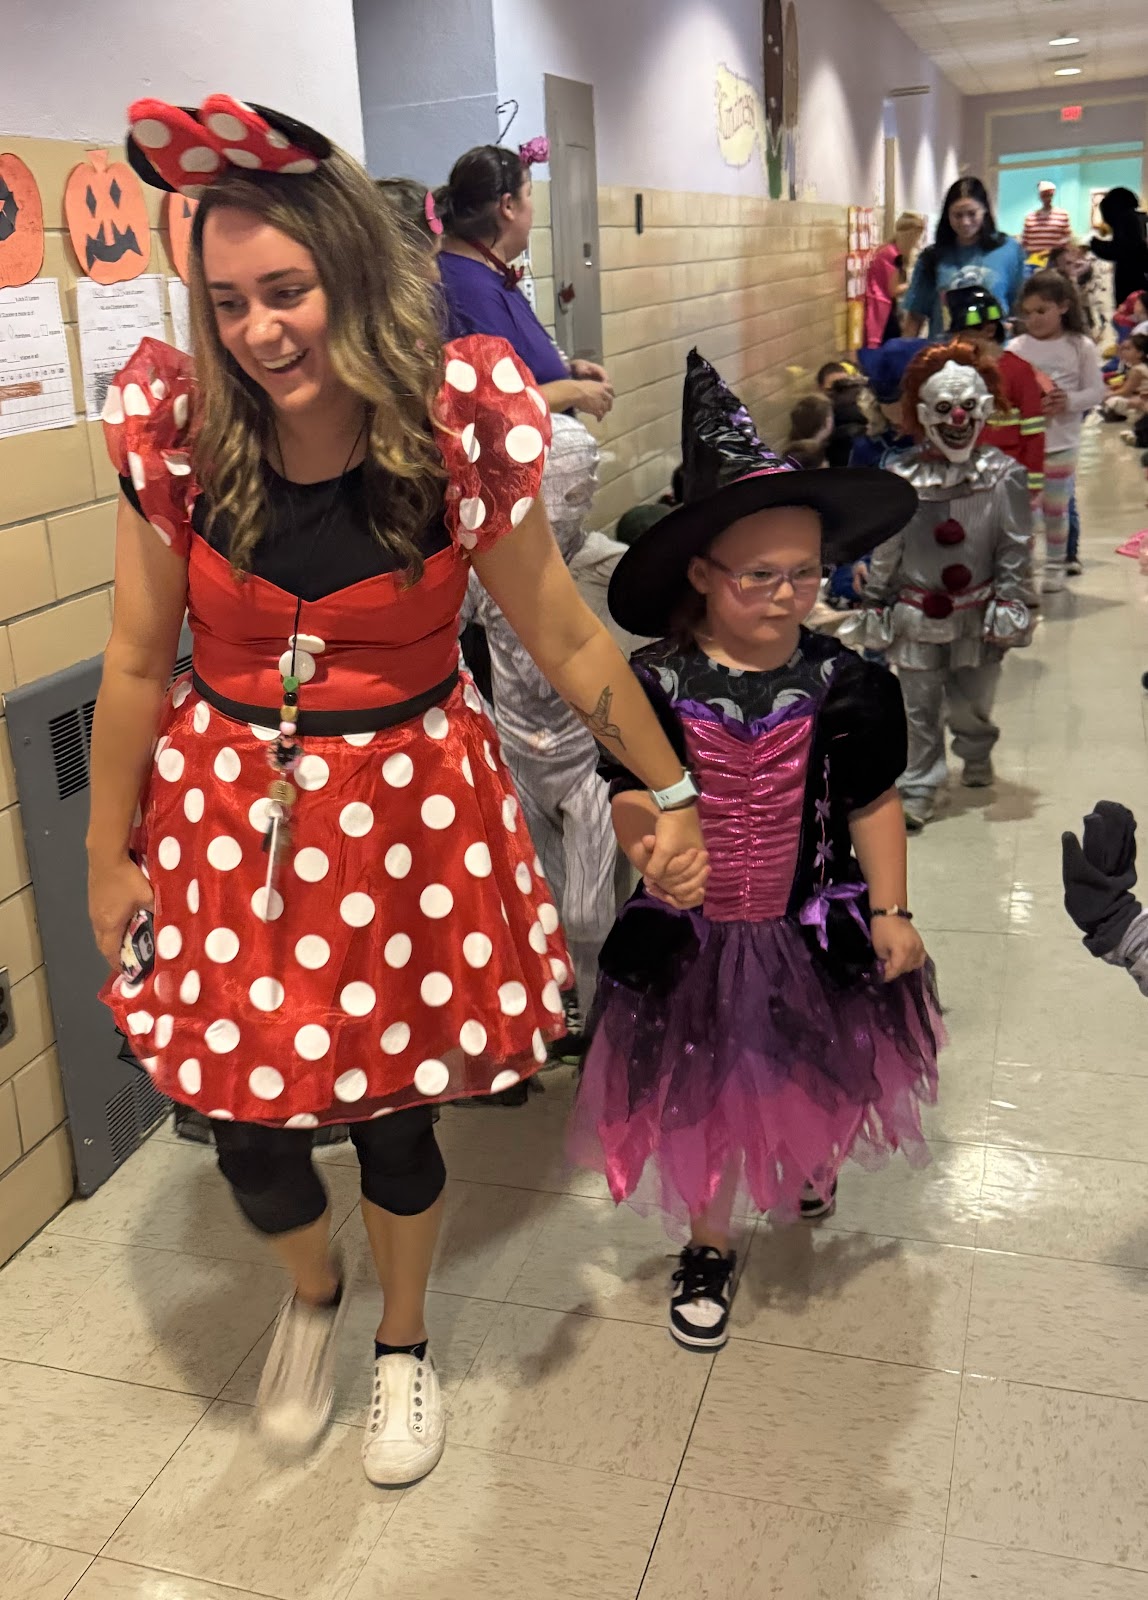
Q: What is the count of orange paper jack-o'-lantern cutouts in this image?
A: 3